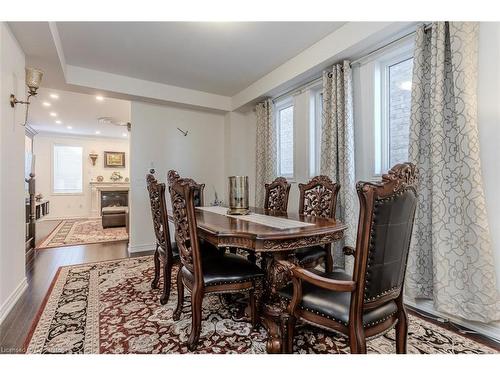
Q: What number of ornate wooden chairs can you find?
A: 6